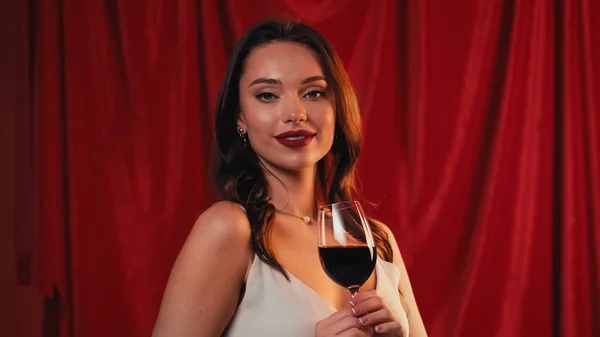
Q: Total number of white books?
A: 0